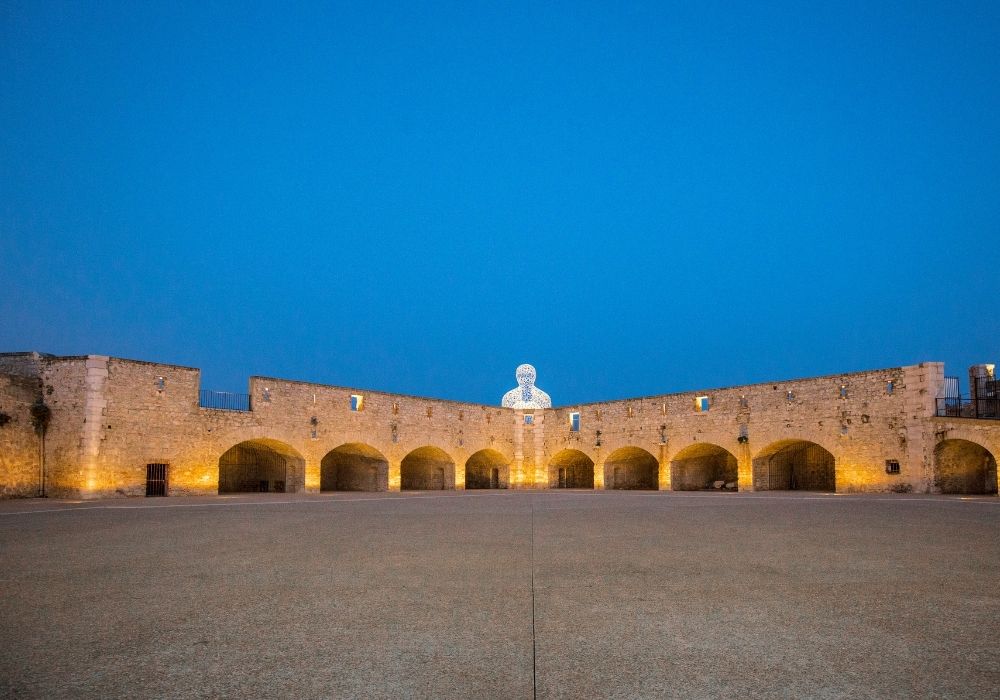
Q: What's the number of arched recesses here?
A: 9